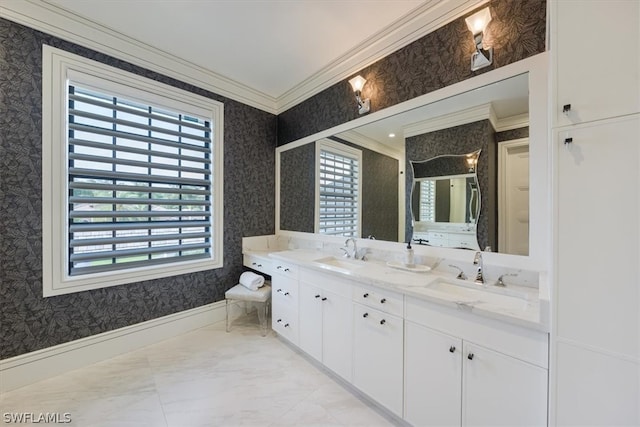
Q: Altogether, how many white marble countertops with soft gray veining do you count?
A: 1